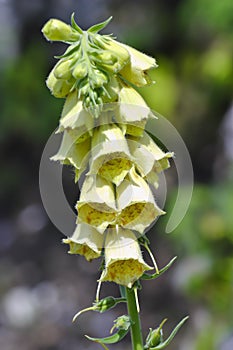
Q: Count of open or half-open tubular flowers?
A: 10